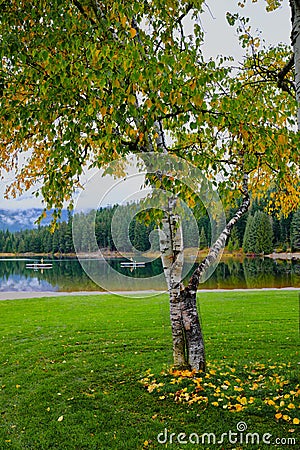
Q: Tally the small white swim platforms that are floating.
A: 2